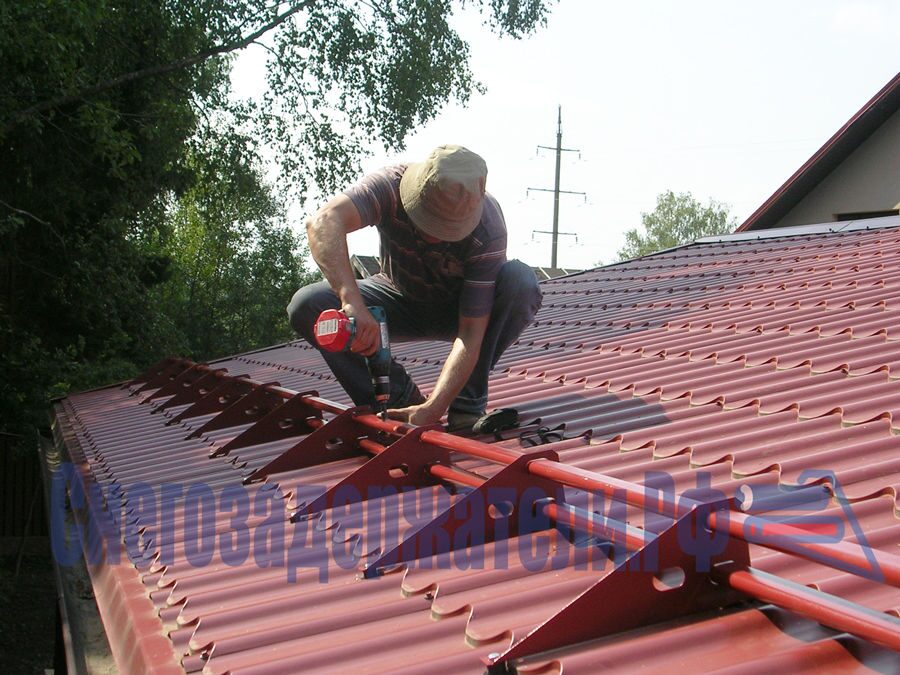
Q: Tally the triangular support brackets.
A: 11